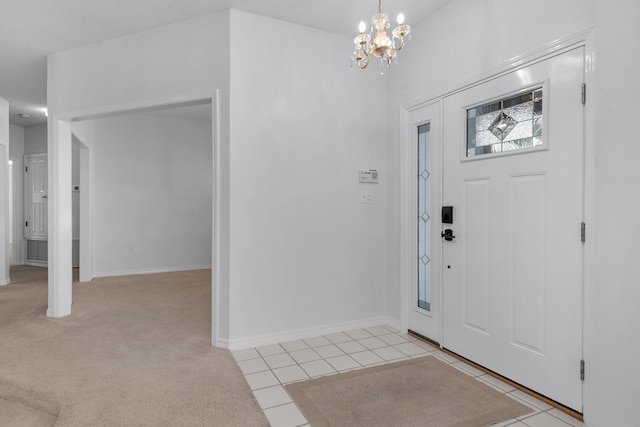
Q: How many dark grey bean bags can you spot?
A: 0